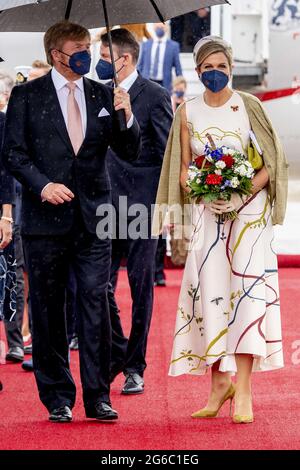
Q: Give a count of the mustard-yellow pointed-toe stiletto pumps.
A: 2